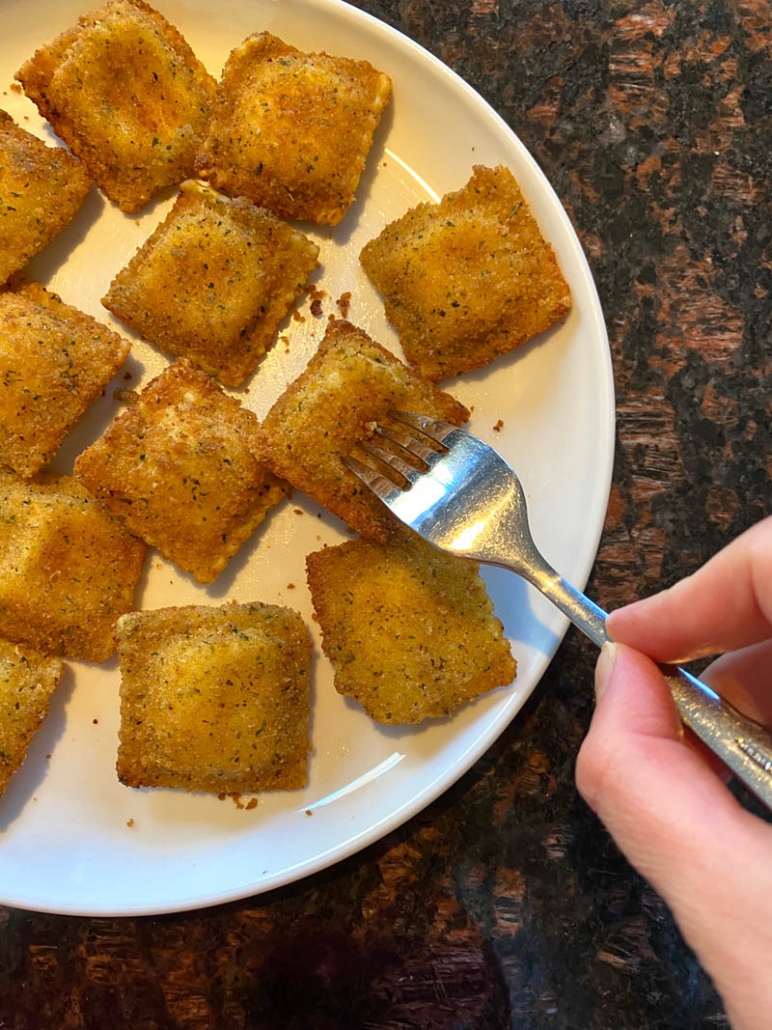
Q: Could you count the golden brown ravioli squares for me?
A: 12